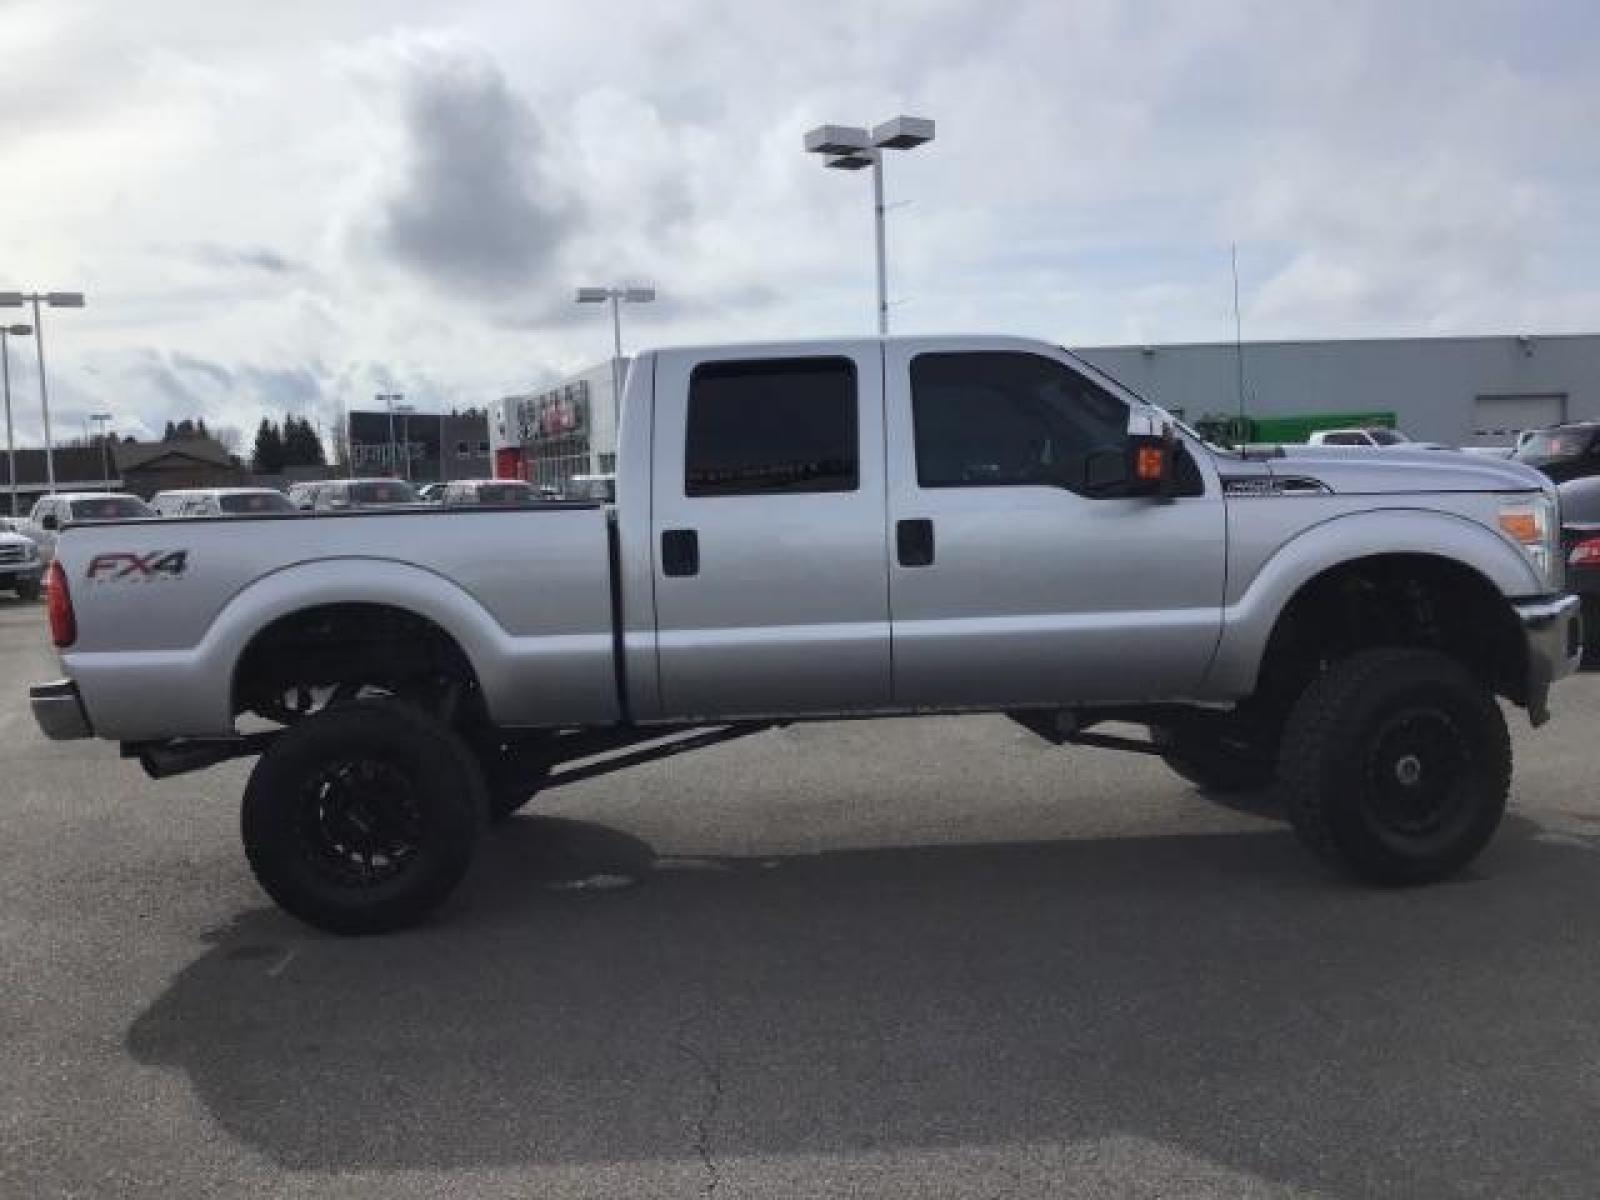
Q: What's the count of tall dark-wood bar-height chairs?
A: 0